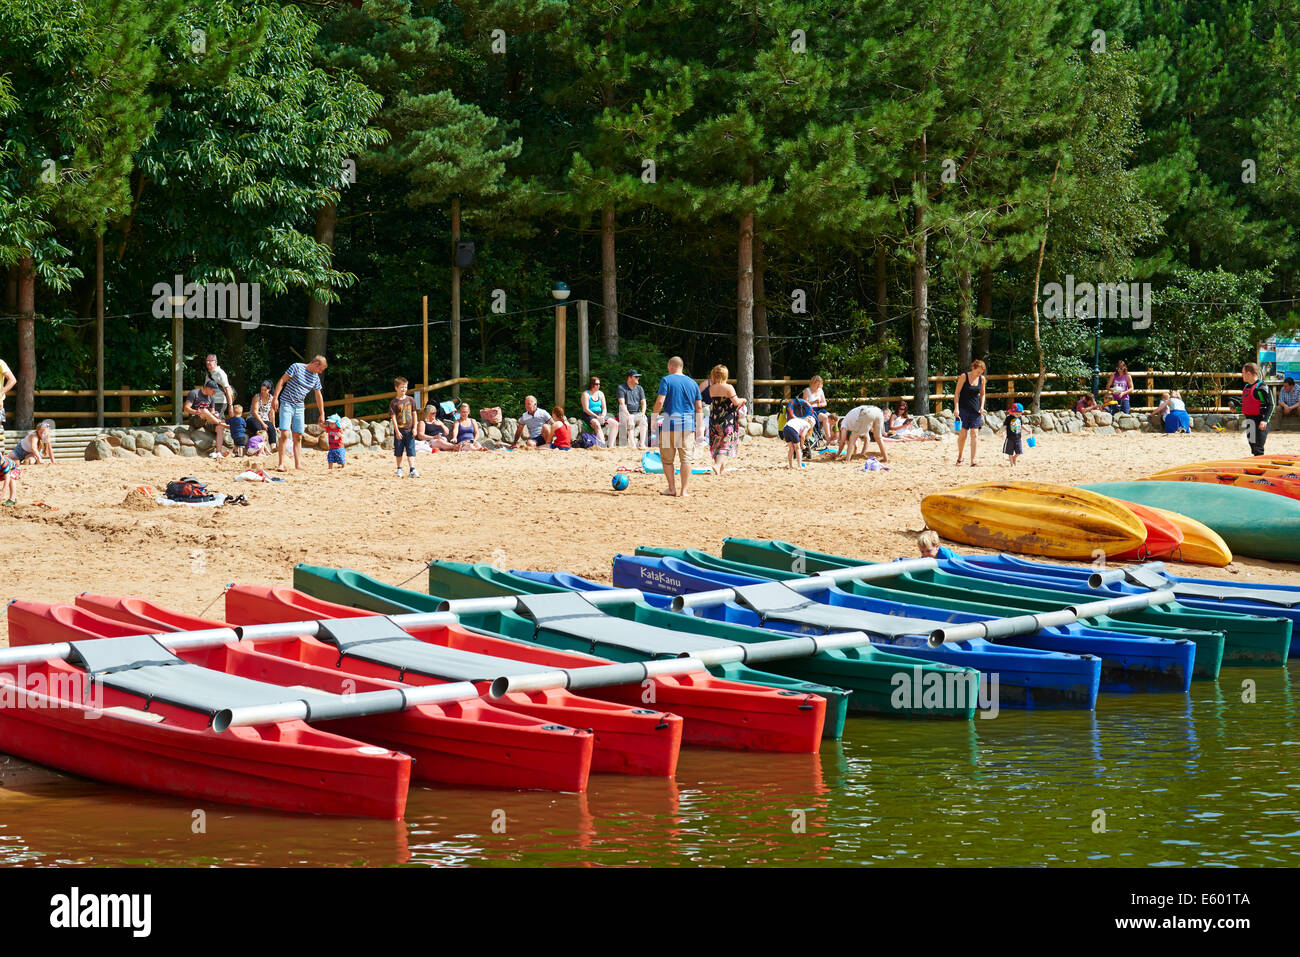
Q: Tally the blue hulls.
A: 4